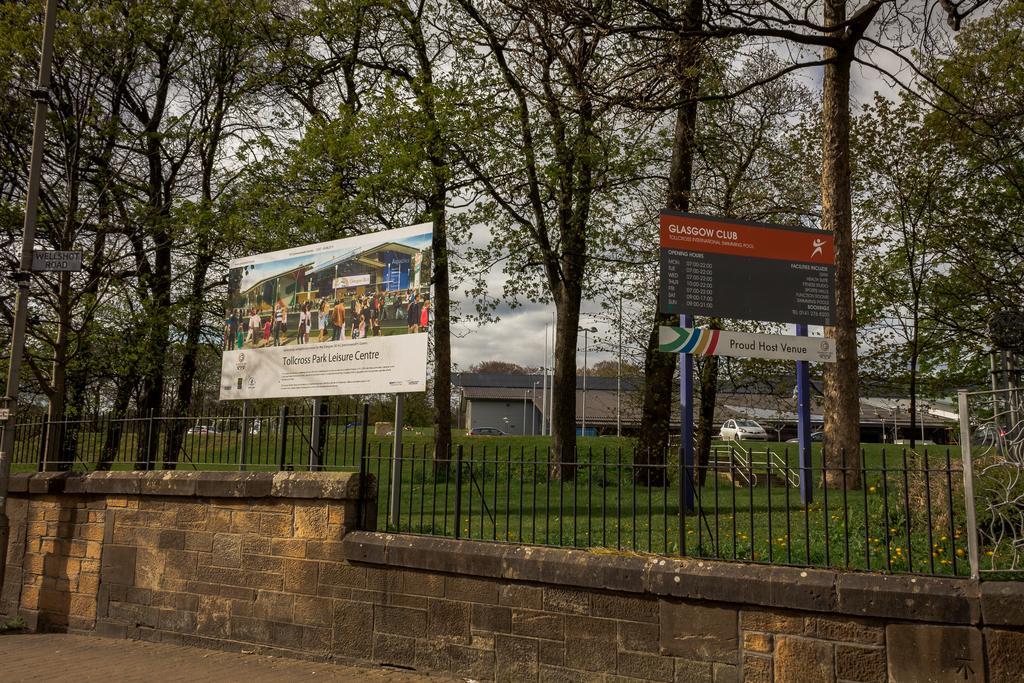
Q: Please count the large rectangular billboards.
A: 2